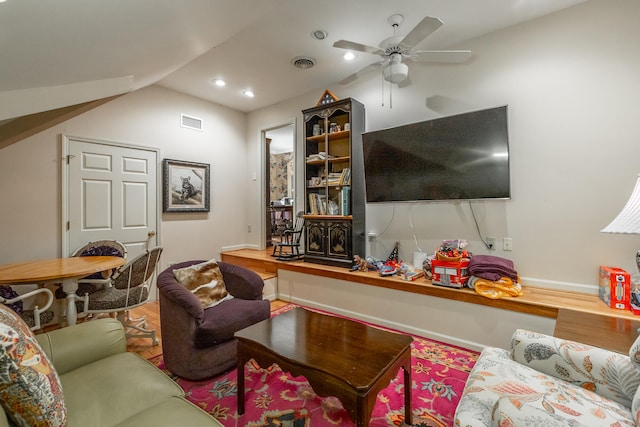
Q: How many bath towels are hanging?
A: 0